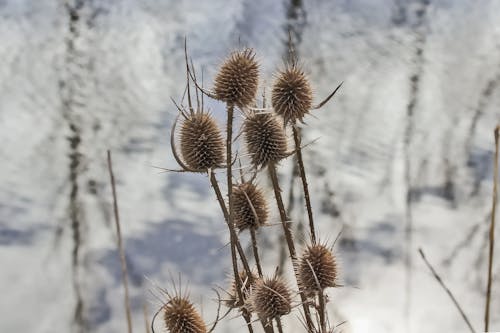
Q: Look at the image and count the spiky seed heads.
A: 9